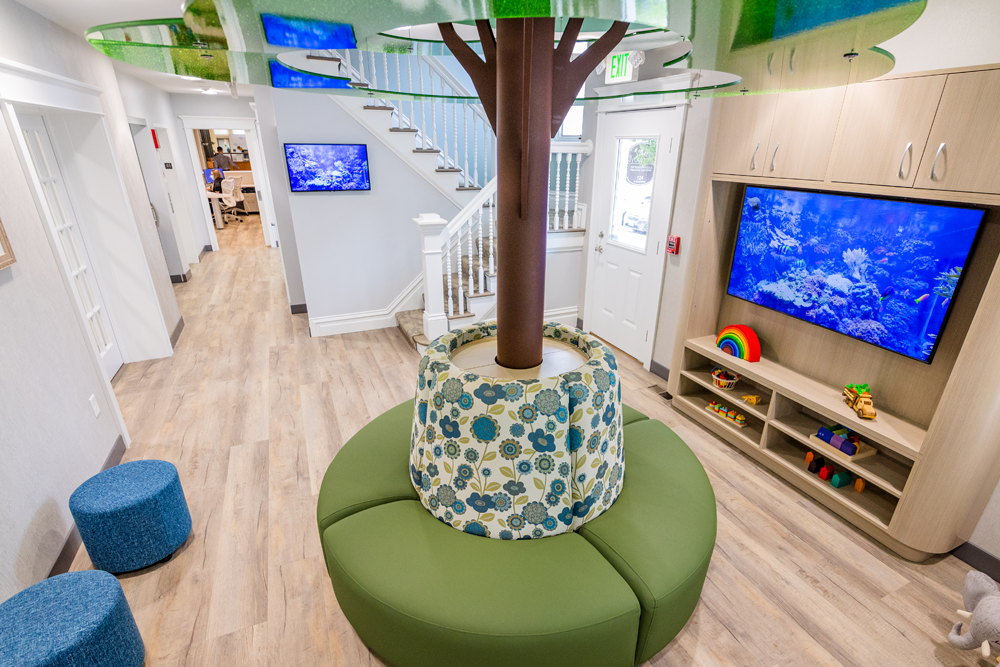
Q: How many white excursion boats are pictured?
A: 0